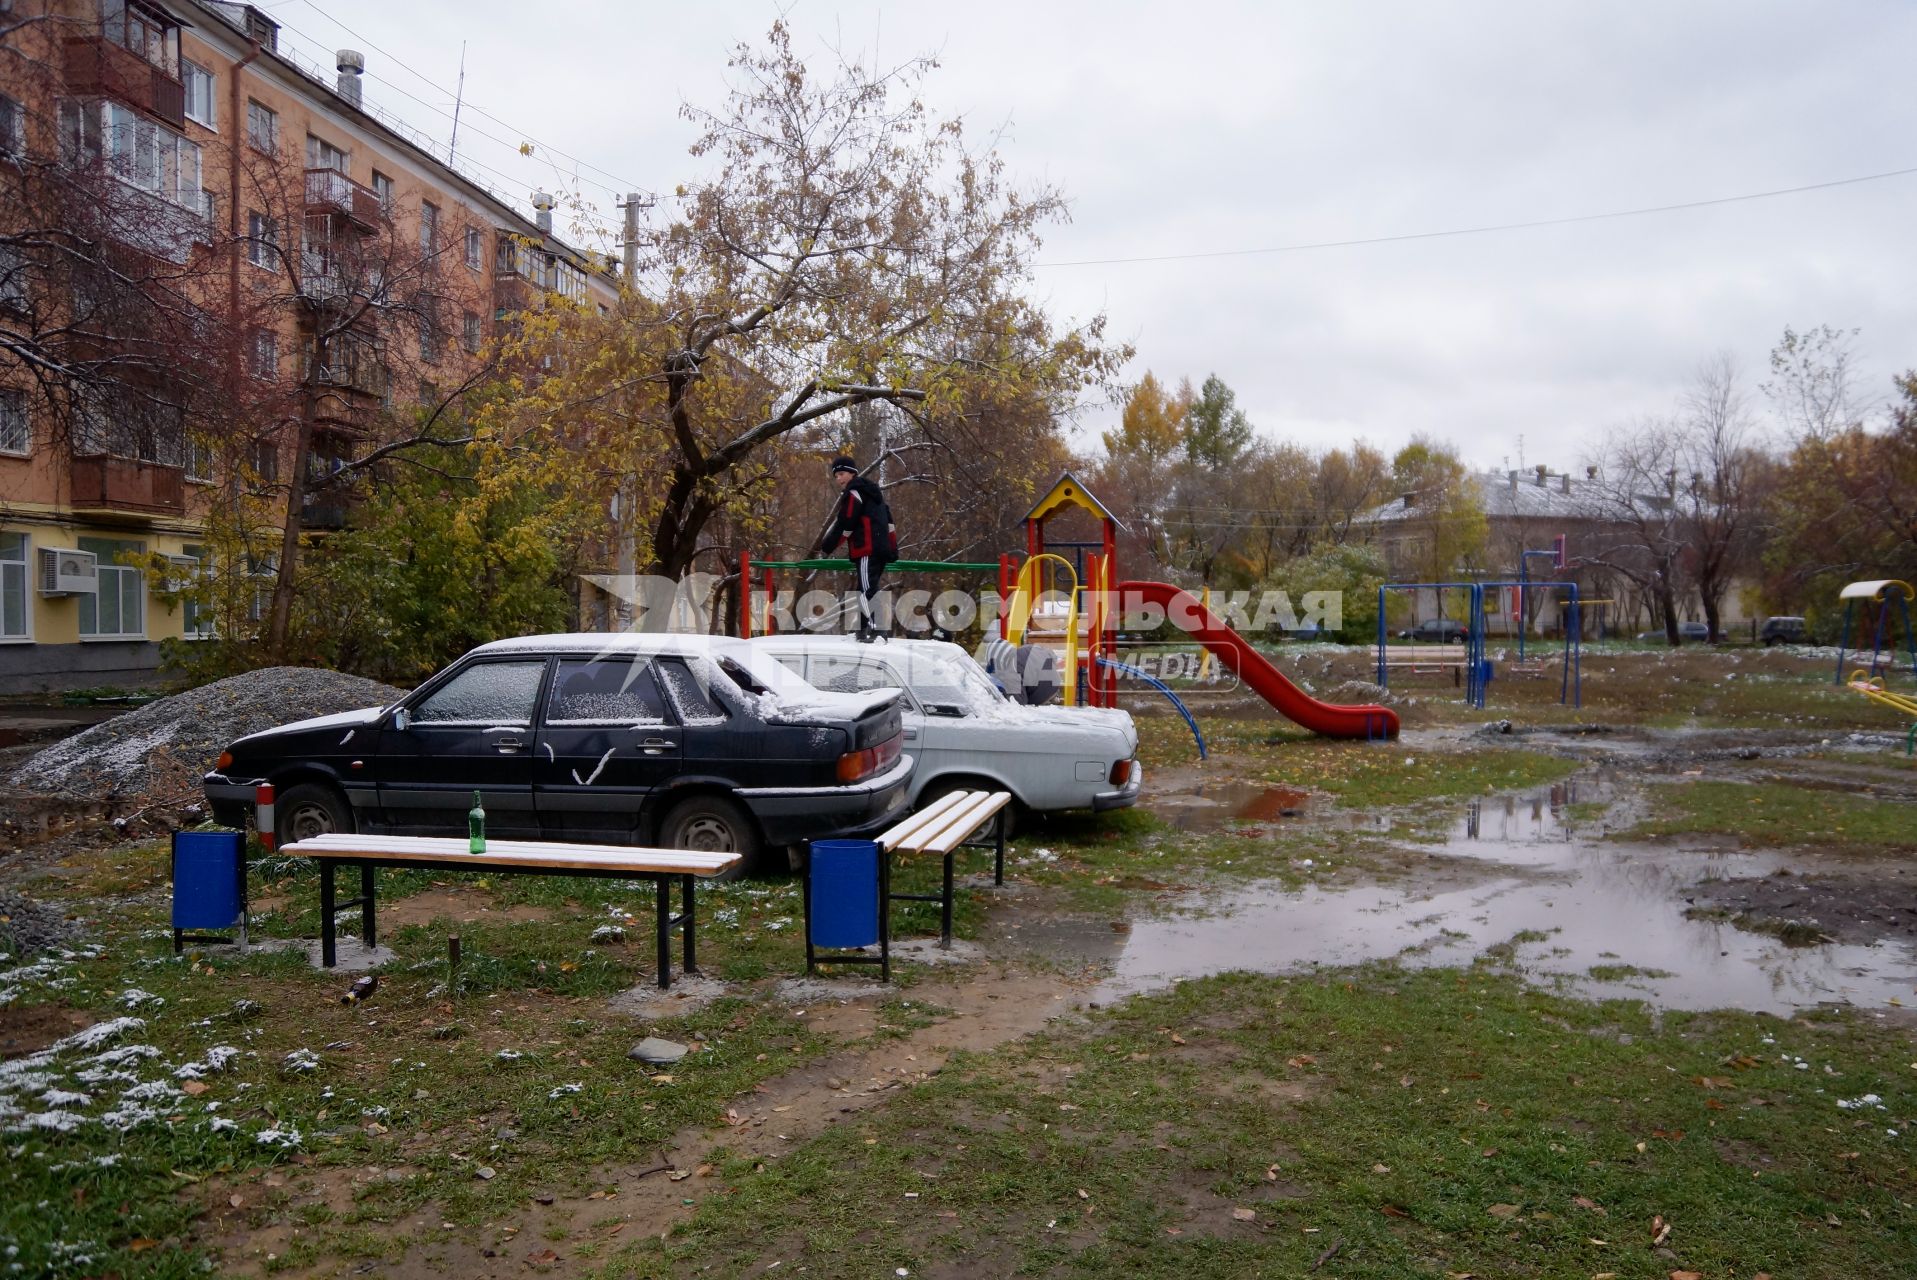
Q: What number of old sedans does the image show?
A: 2